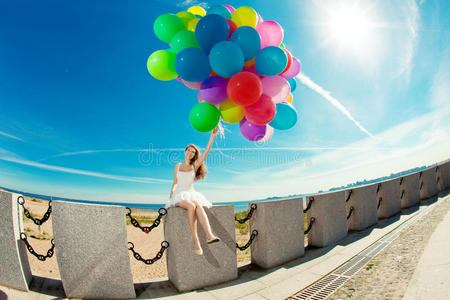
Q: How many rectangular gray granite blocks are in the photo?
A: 10